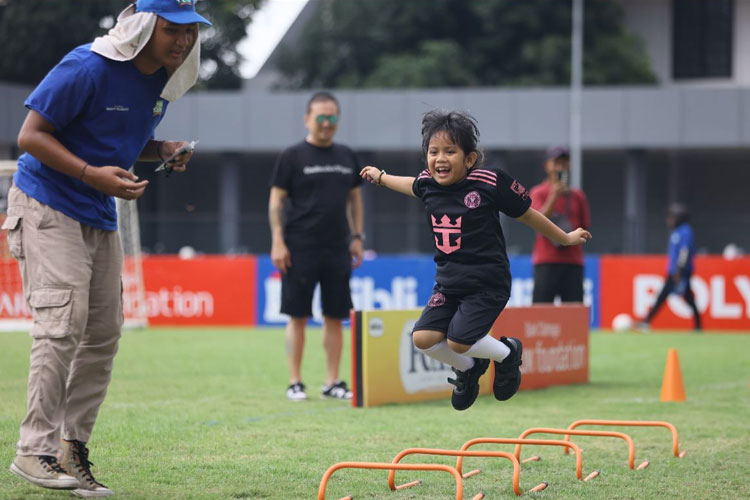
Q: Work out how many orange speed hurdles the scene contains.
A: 5